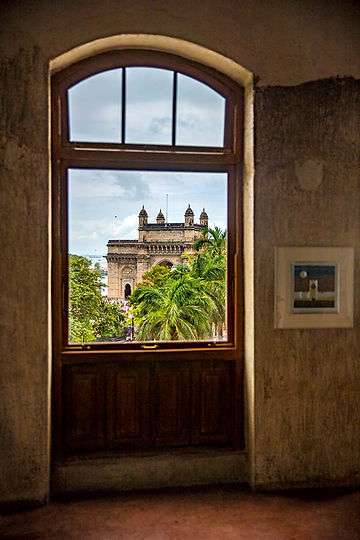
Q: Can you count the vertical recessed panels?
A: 4